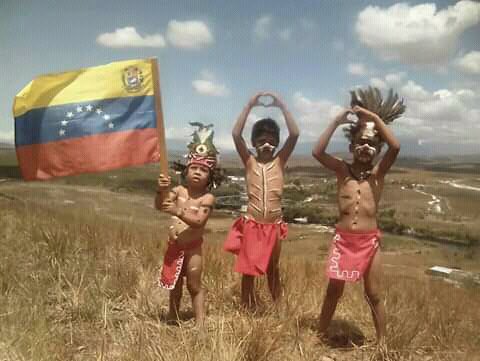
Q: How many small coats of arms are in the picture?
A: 1